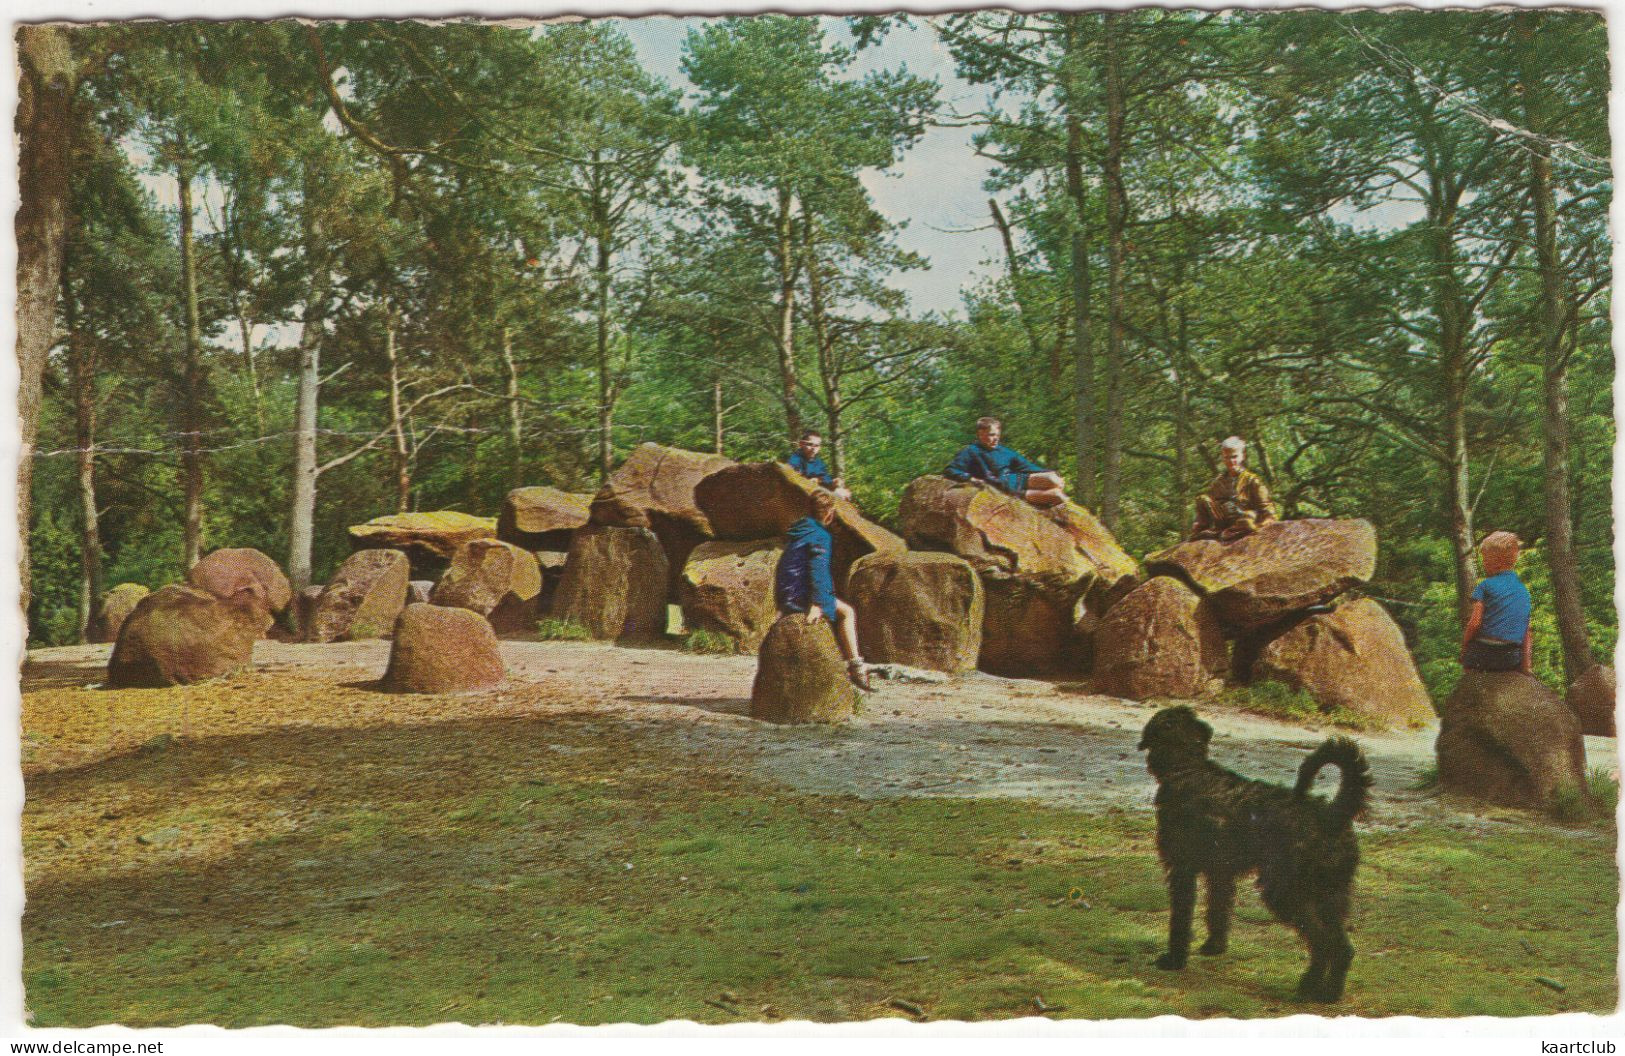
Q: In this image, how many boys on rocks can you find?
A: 5